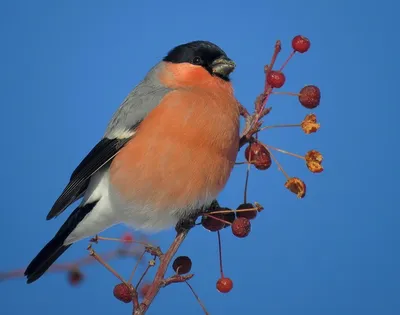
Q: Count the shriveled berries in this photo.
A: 3